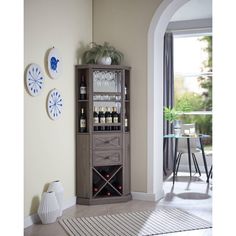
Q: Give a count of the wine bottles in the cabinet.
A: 12